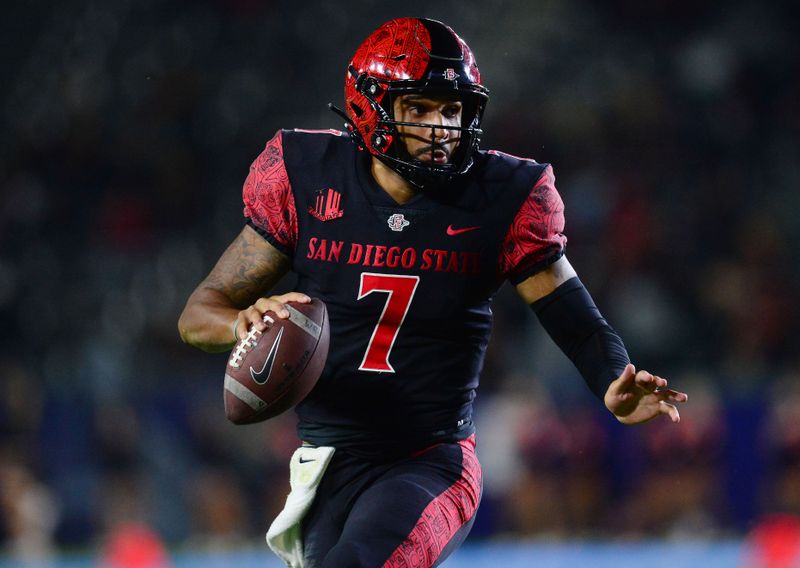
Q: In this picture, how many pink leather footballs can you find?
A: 0